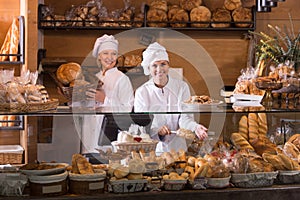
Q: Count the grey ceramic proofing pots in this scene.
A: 0